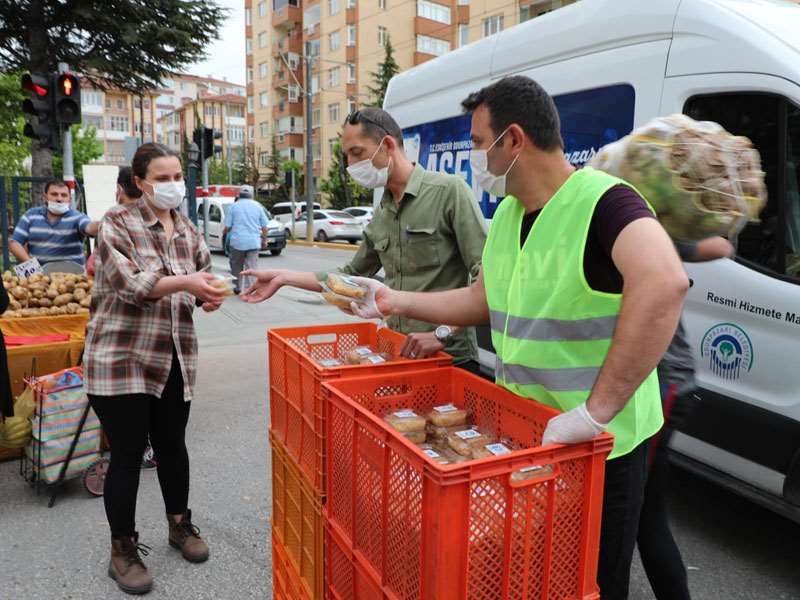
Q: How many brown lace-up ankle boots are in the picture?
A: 2